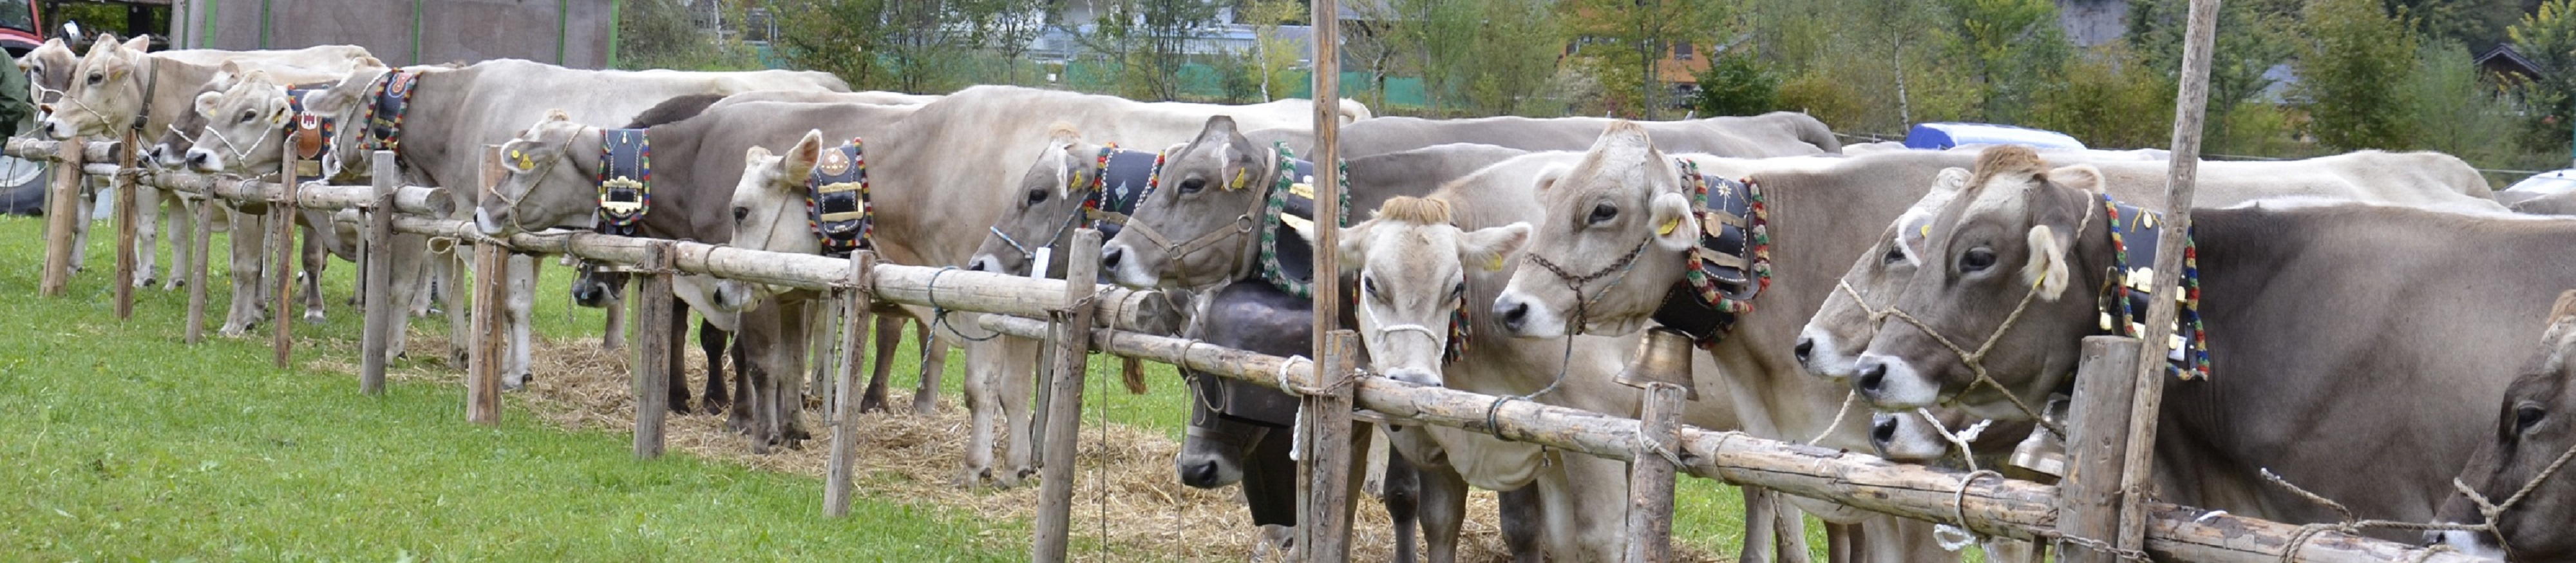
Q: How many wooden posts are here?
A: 14